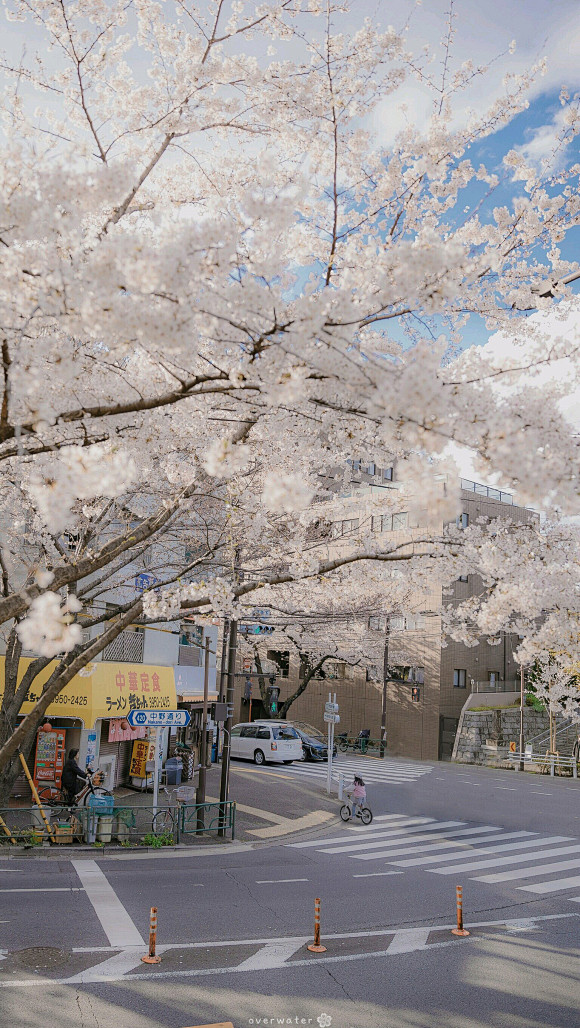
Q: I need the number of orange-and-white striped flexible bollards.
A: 3